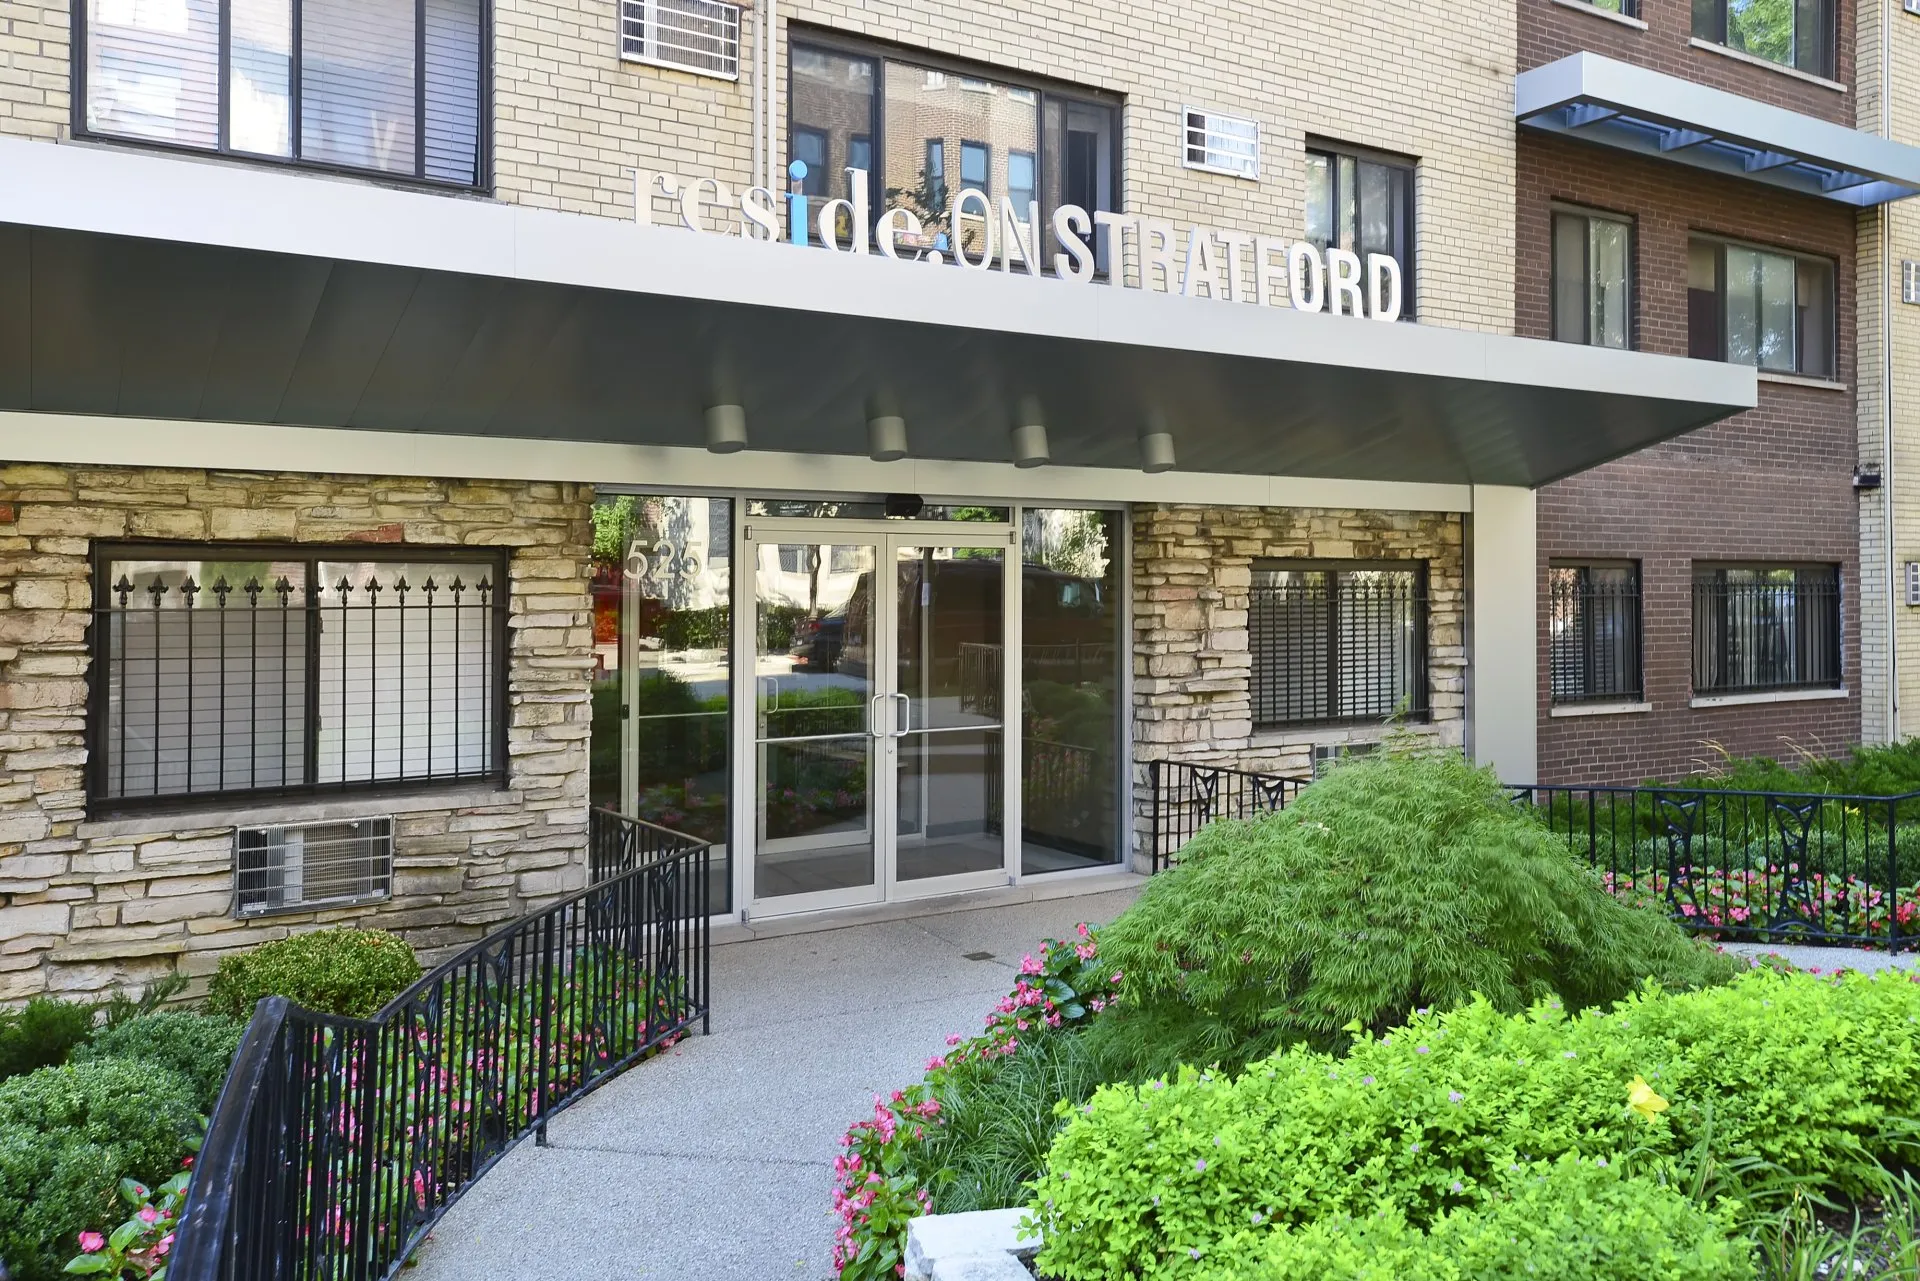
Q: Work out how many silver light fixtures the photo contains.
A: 4